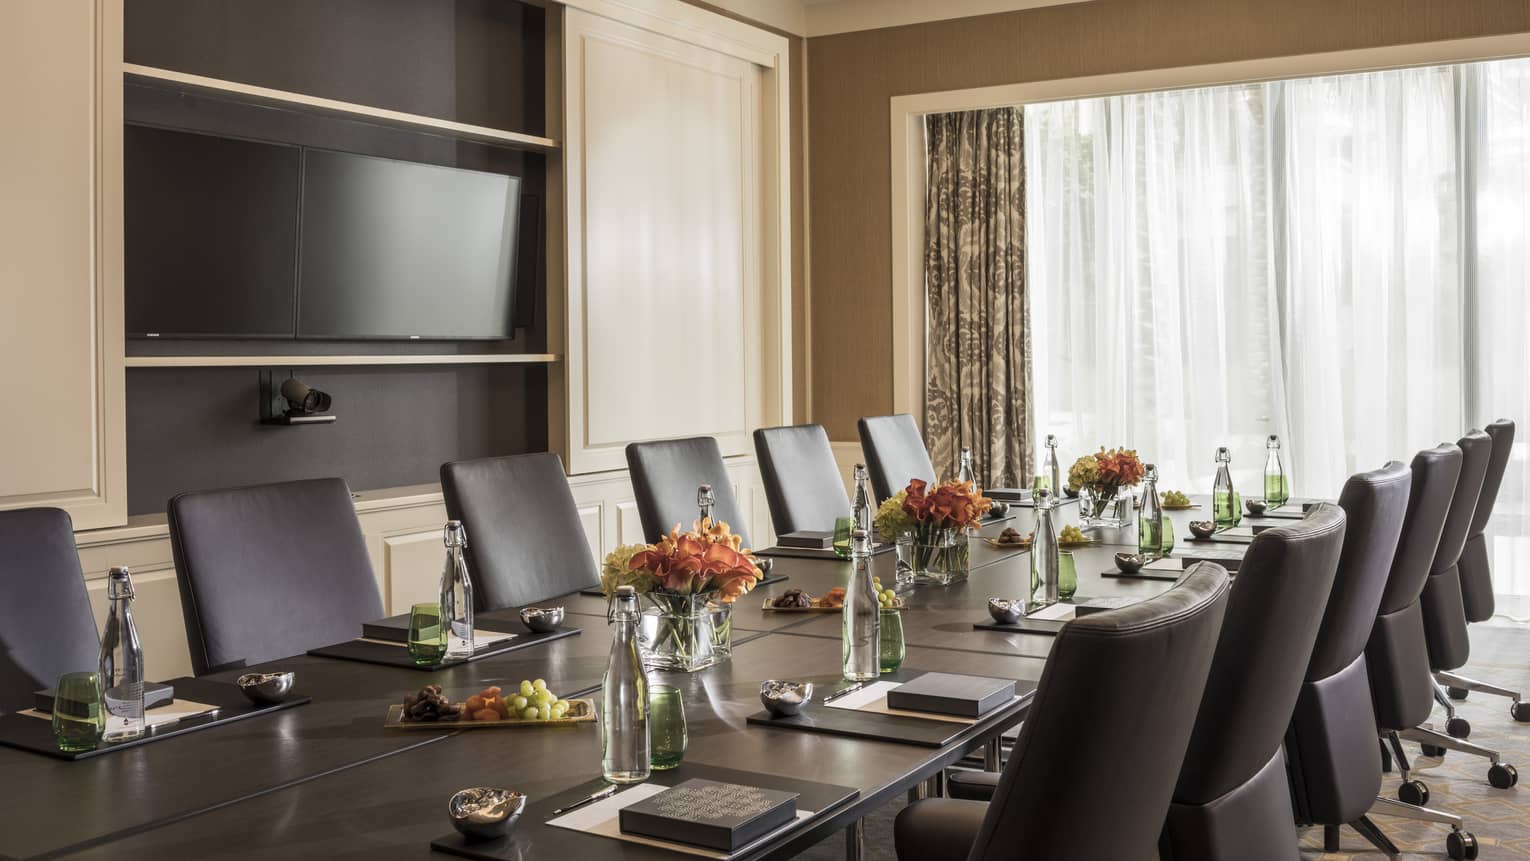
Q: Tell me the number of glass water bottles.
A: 12